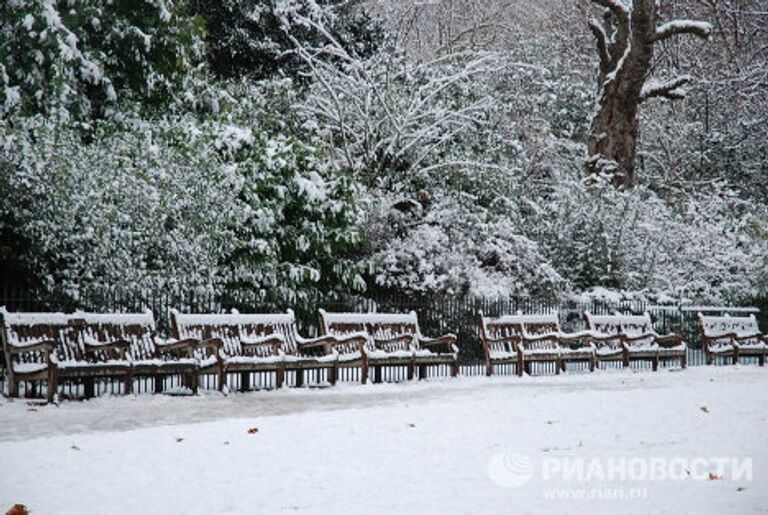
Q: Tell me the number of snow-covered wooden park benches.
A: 6